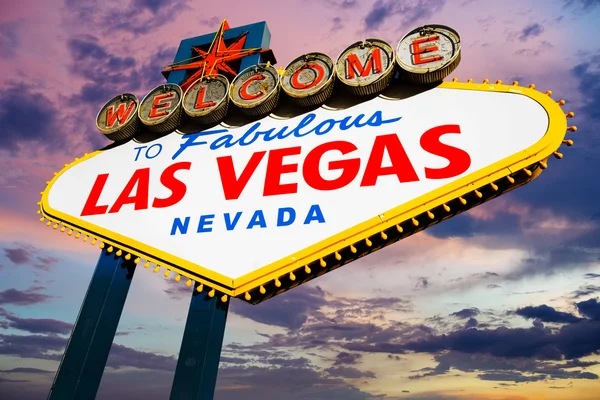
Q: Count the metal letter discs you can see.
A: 7